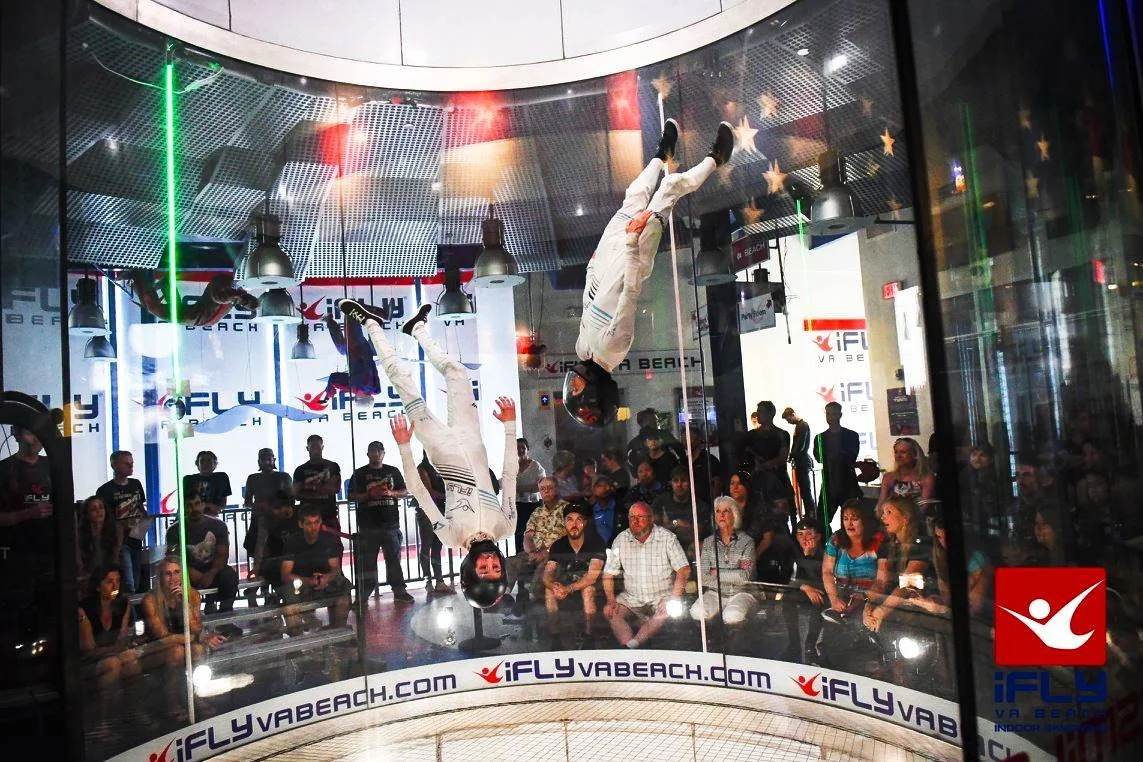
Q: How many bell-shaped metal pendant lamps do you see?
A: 9